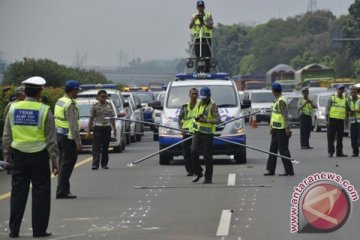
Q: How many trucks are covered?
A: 2